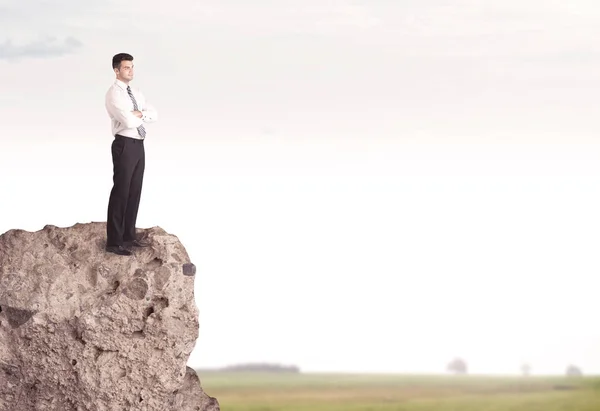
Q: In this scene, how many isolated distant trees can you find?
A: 3